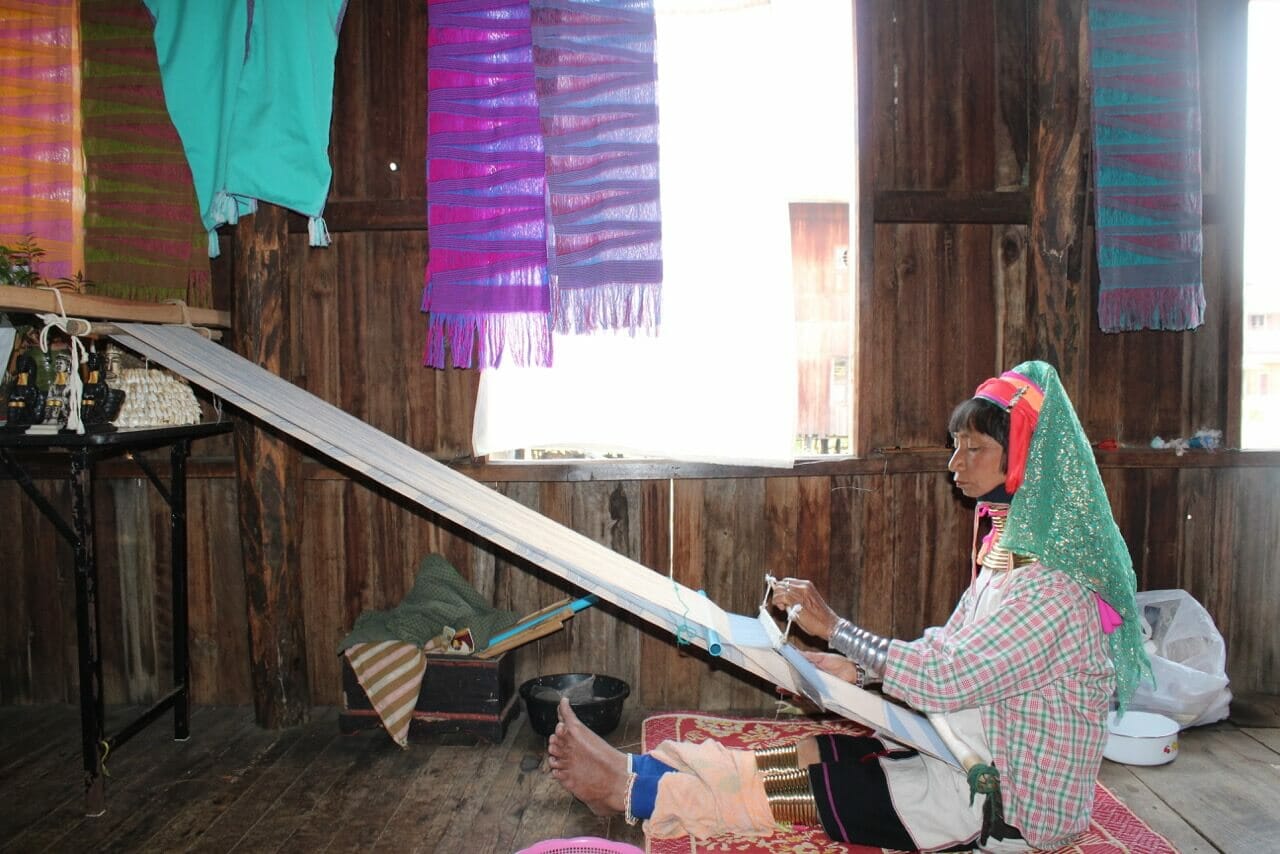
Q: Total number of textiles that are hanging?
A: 6